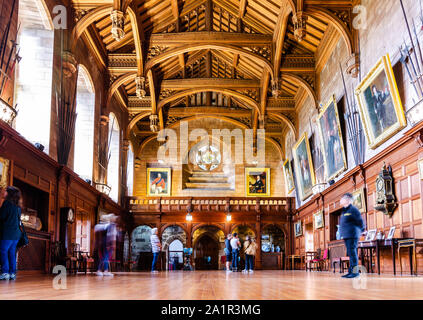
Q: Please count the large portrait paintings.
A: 6